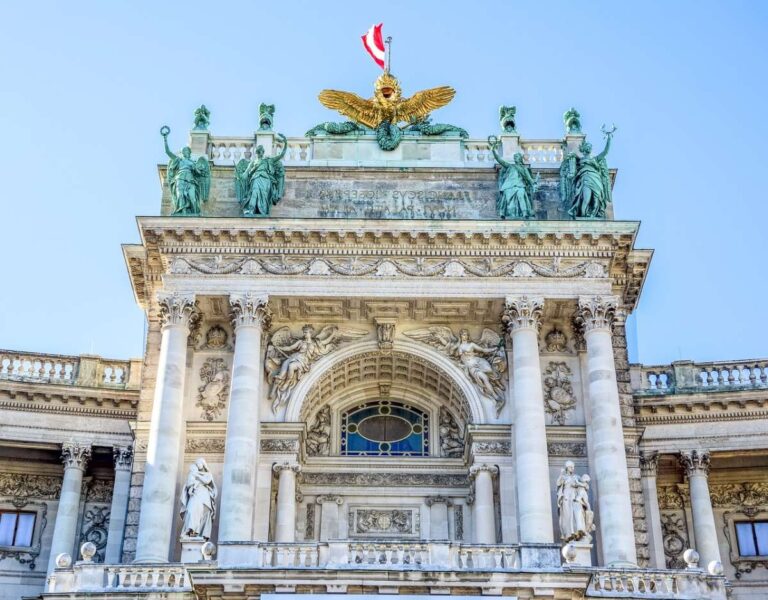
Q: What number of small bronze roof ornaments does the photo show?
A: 4